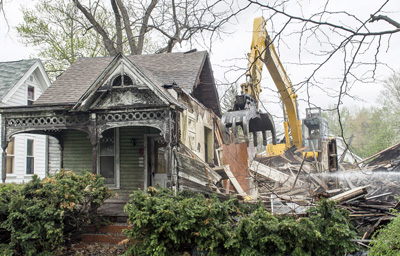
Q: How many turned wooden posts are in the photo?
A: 3